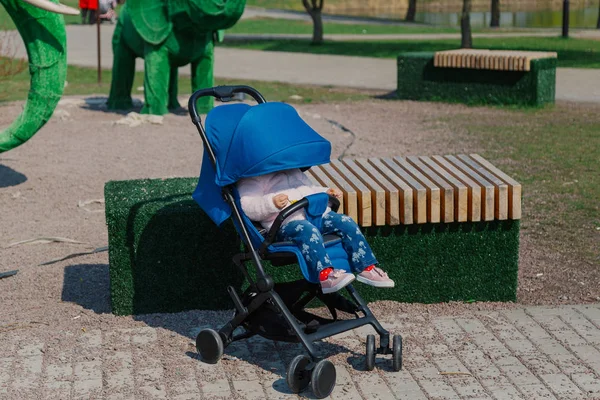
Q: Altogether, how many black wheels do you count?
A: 5